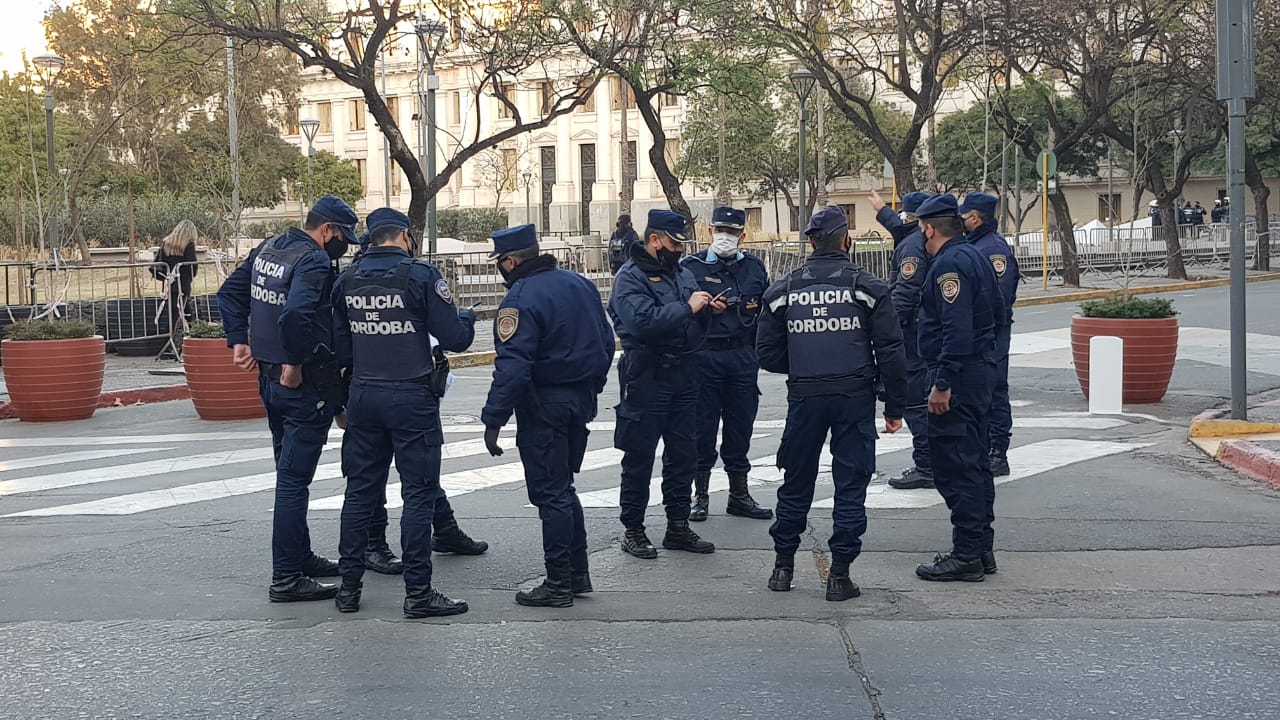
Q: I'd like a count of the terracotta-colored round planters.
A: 3